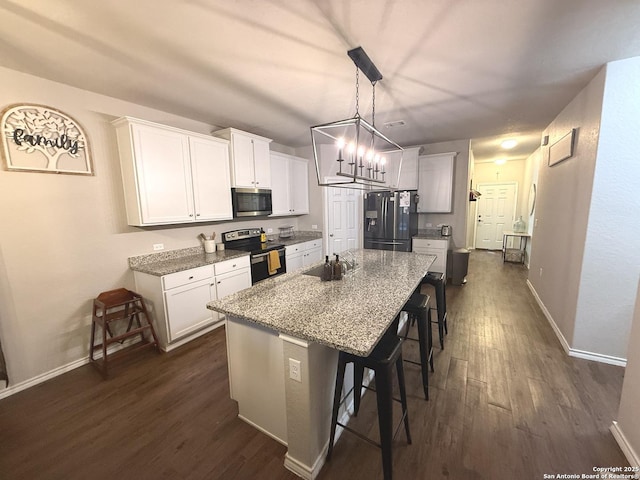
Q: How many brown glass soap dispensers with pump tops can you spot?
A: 2